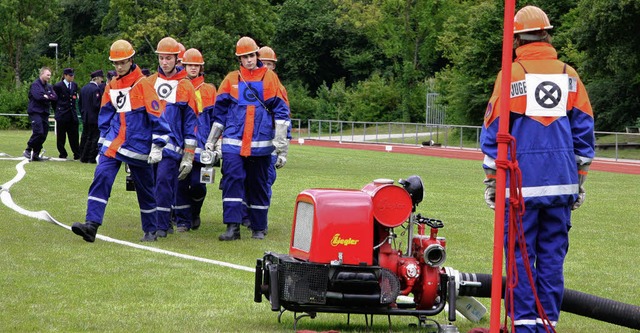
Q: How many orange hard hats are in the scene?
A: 7